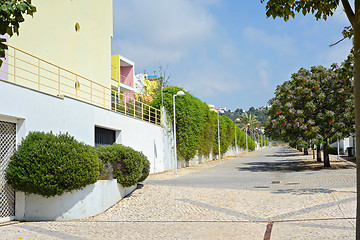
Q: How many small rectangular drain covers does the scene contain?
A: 3